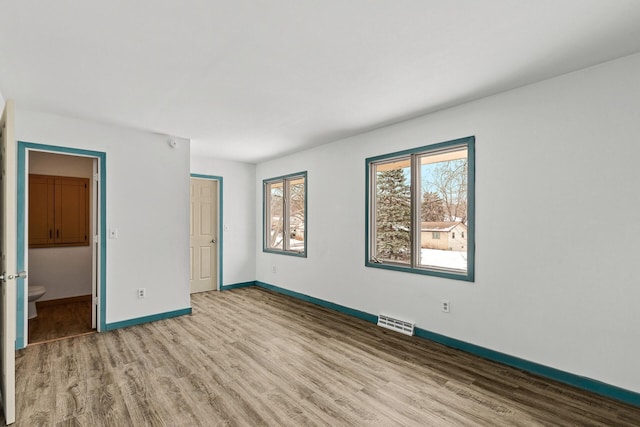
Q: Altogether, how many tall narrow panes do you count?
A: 4